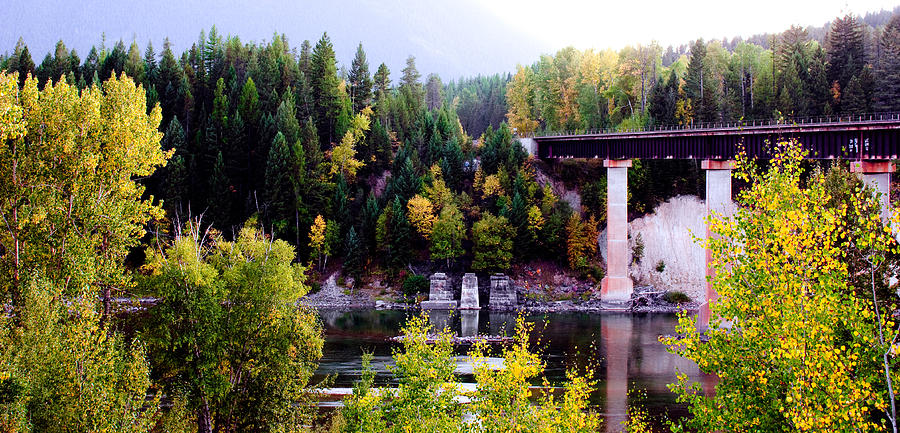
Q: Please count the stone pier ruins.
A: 3